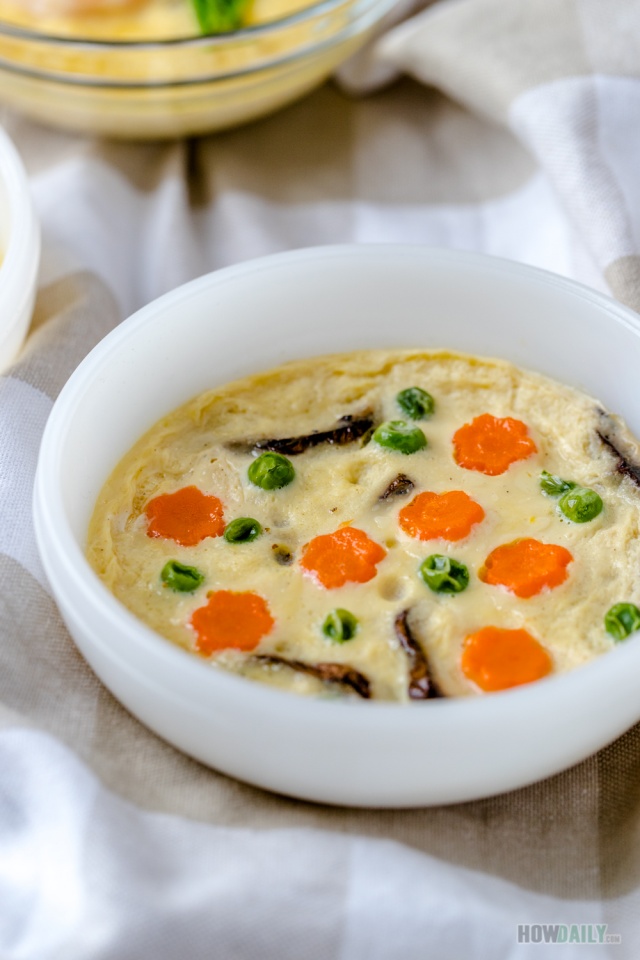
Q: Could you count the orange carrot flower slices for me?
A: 7